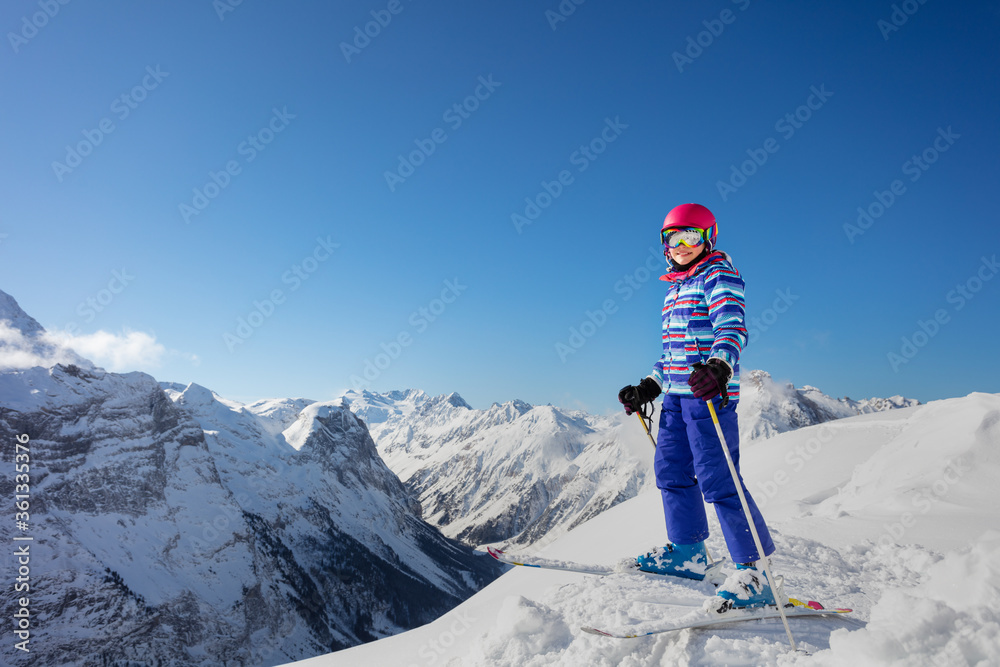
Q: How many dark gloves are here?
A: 2